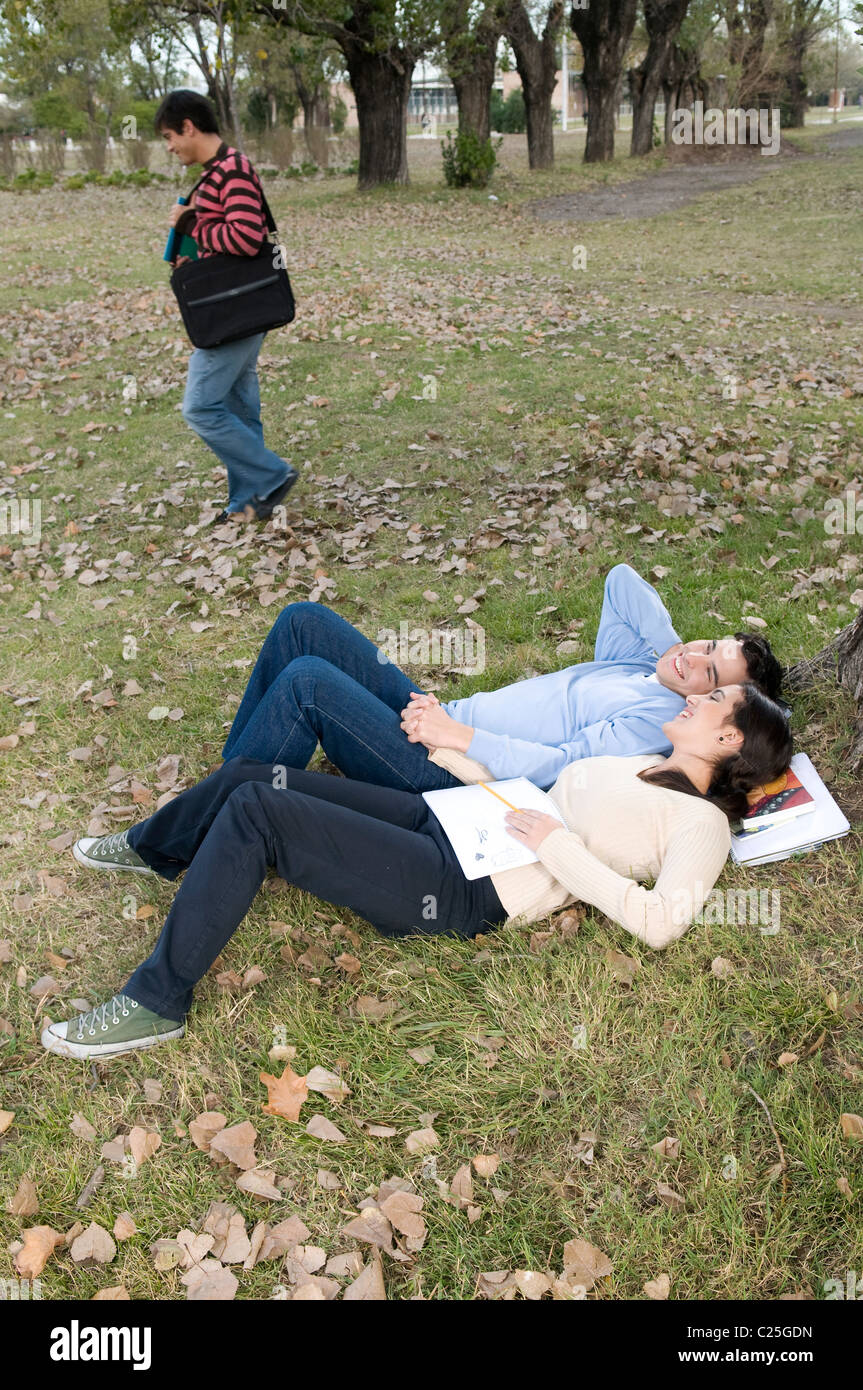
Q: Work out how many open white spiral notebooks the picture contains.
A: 1